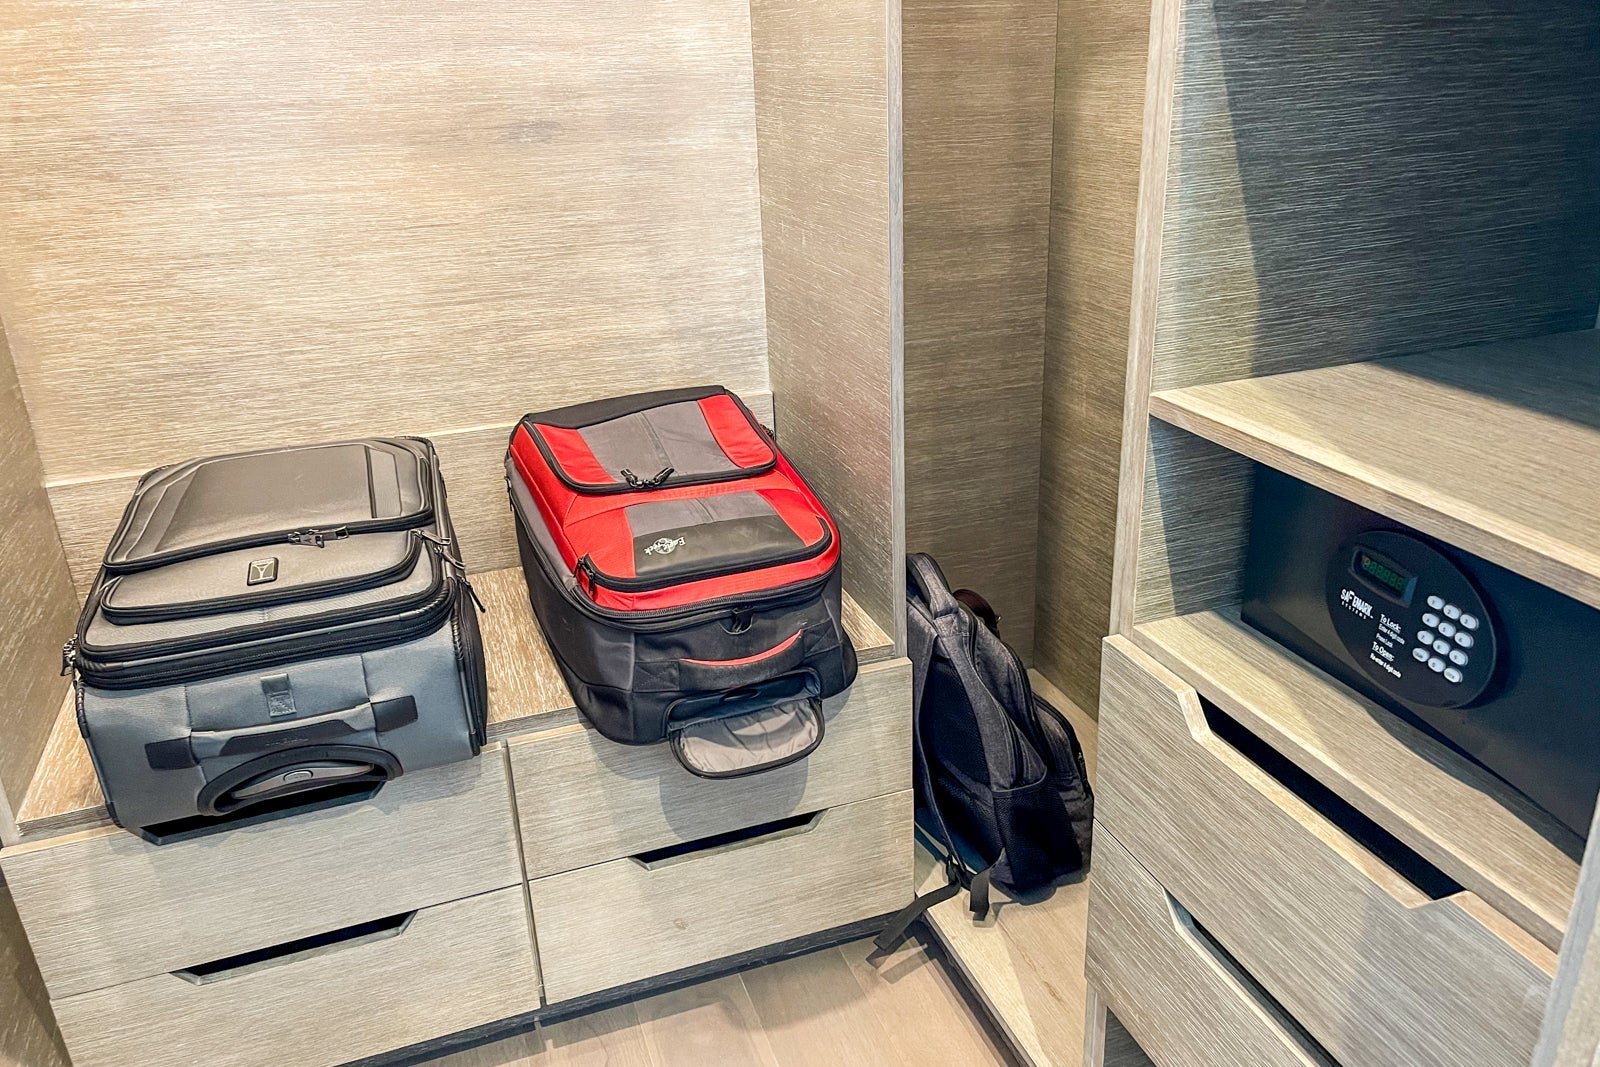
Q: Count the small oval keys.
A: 12